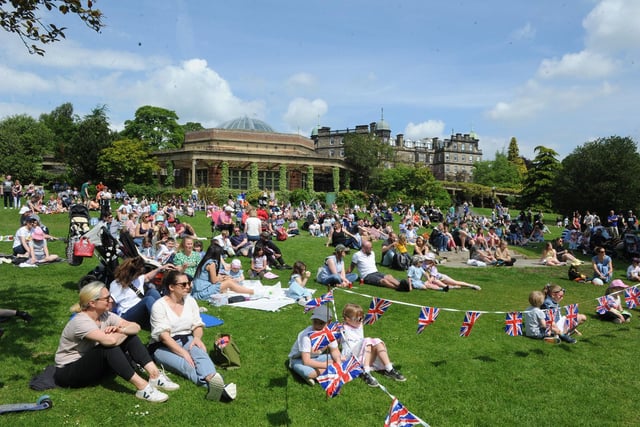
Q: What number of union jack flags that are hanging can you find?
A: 12